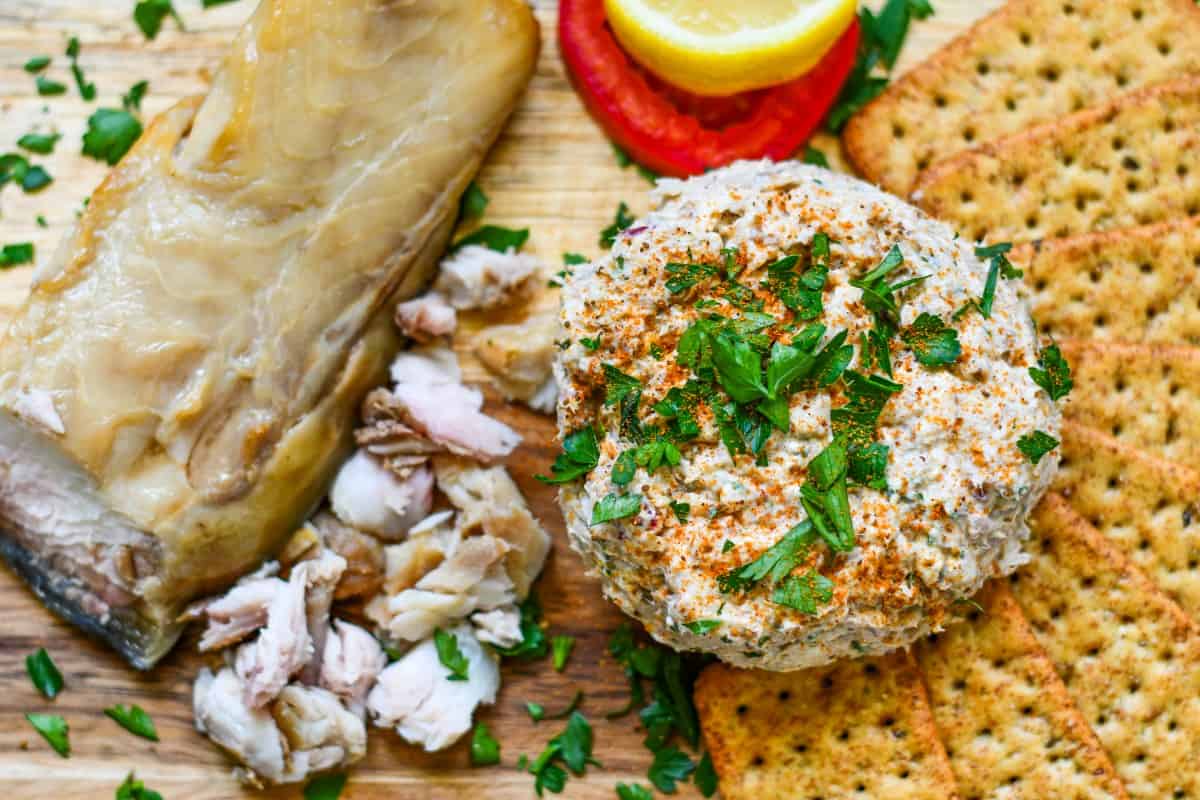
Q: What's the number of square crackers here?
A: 8